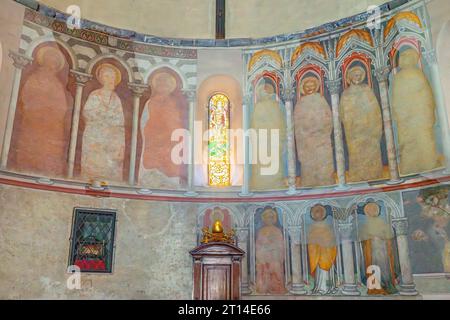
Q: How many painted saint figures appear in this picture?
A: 11